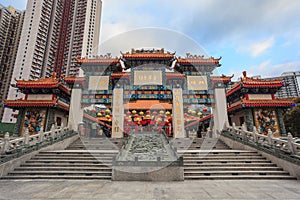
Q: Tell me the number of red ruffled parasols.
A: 0